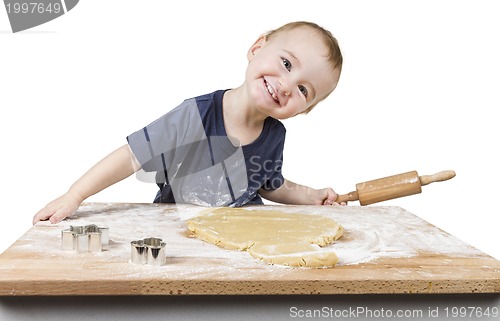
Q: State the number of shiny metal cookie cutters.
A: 2